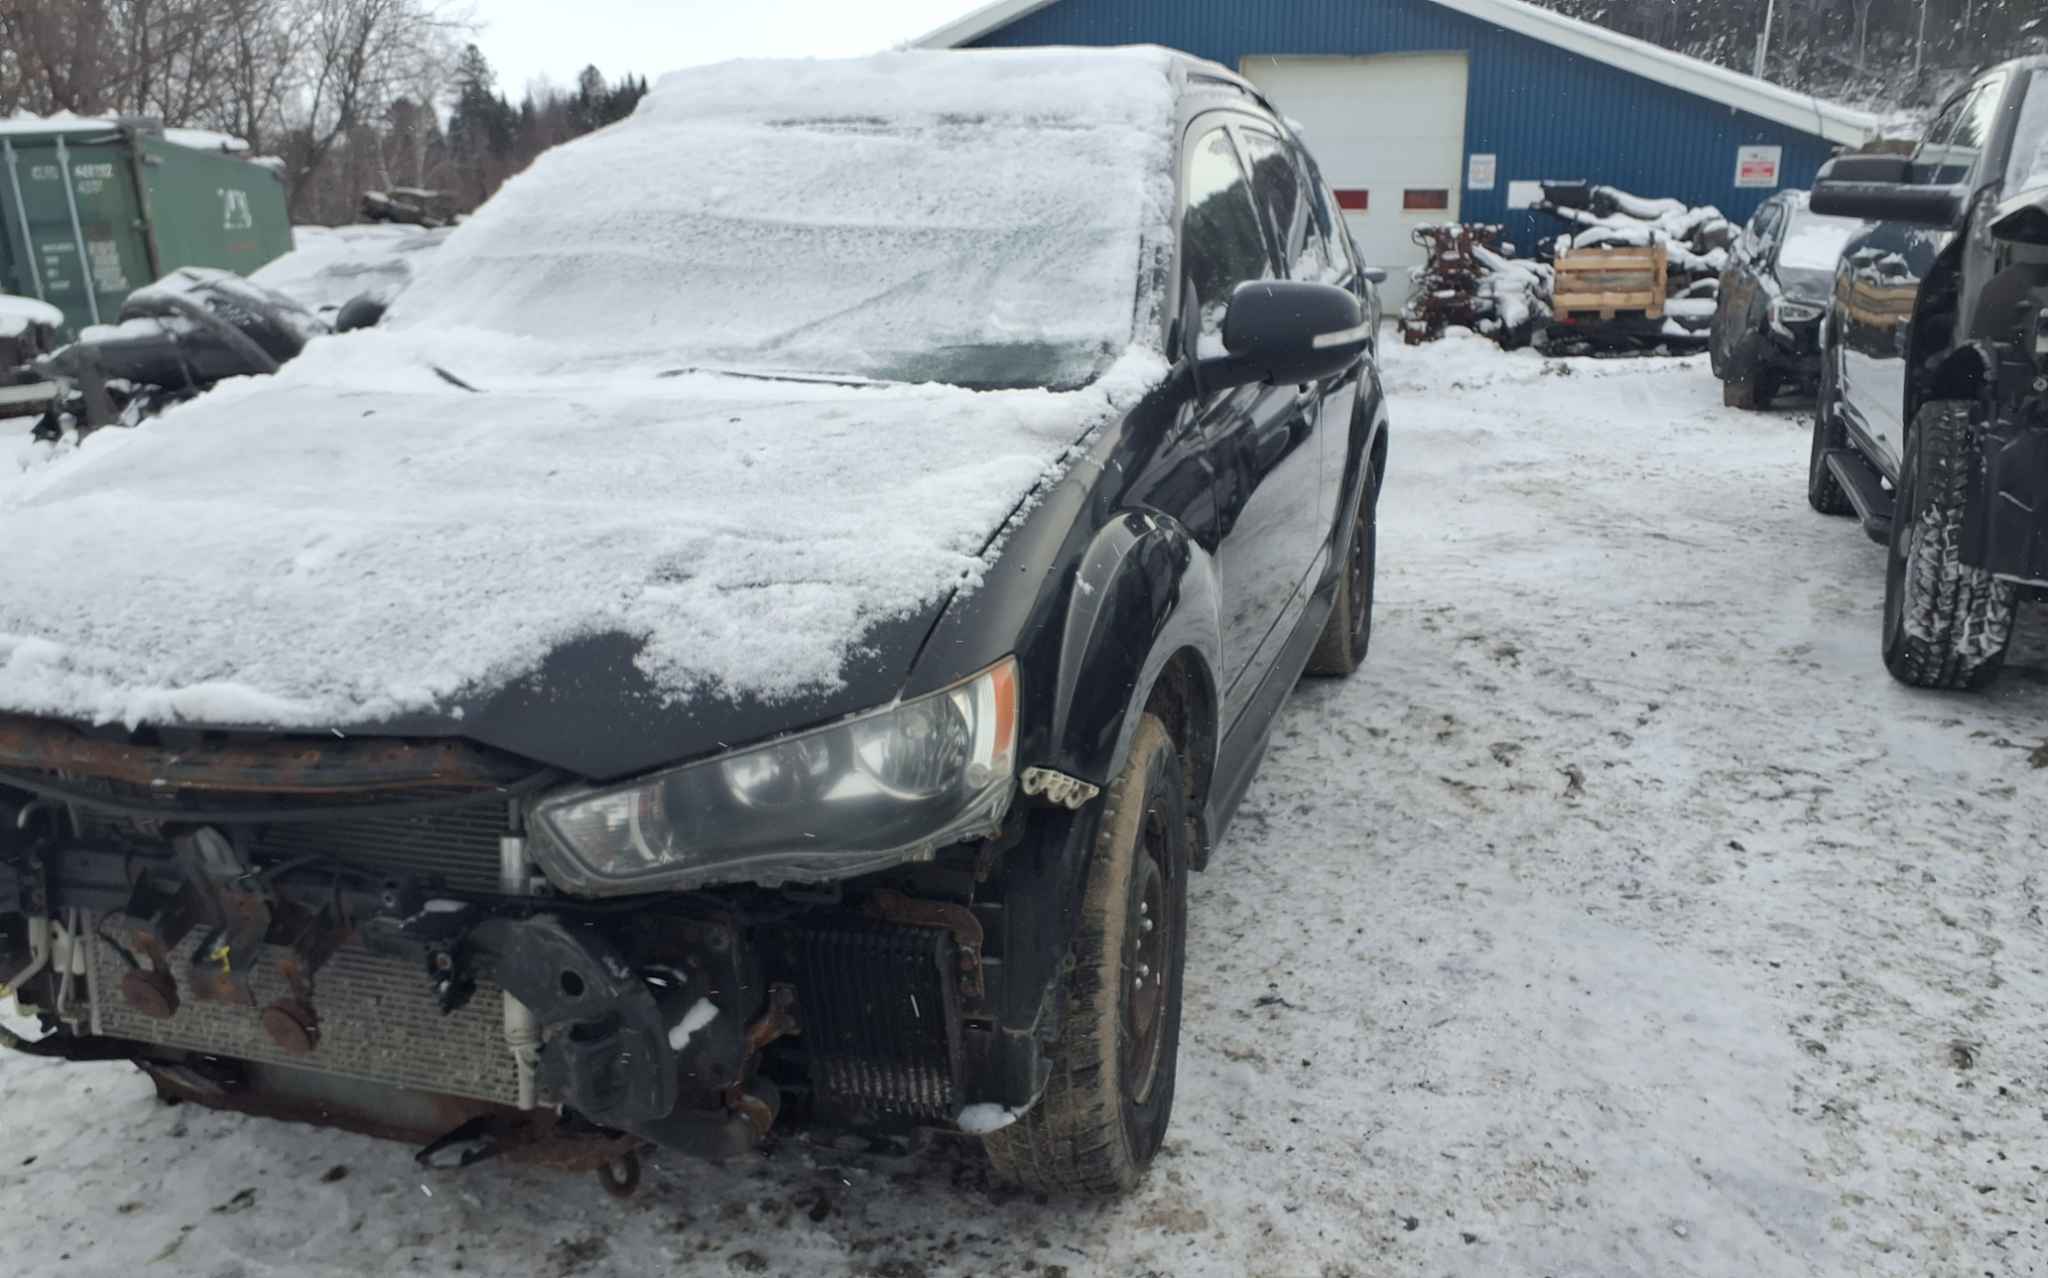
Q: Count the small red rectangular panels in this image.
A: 2